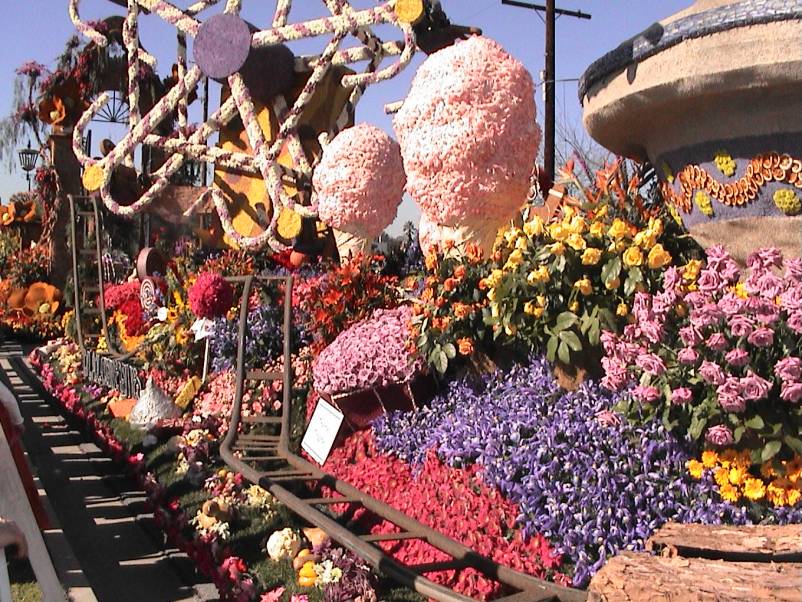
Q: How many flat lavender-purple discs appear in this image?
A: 1